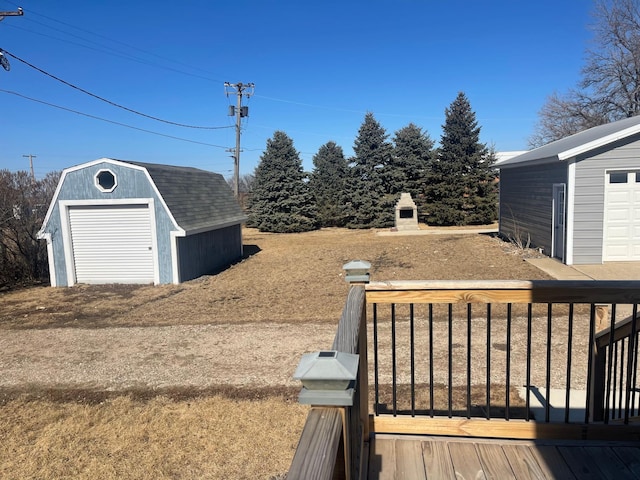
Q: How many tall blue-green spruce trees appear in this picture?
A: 5